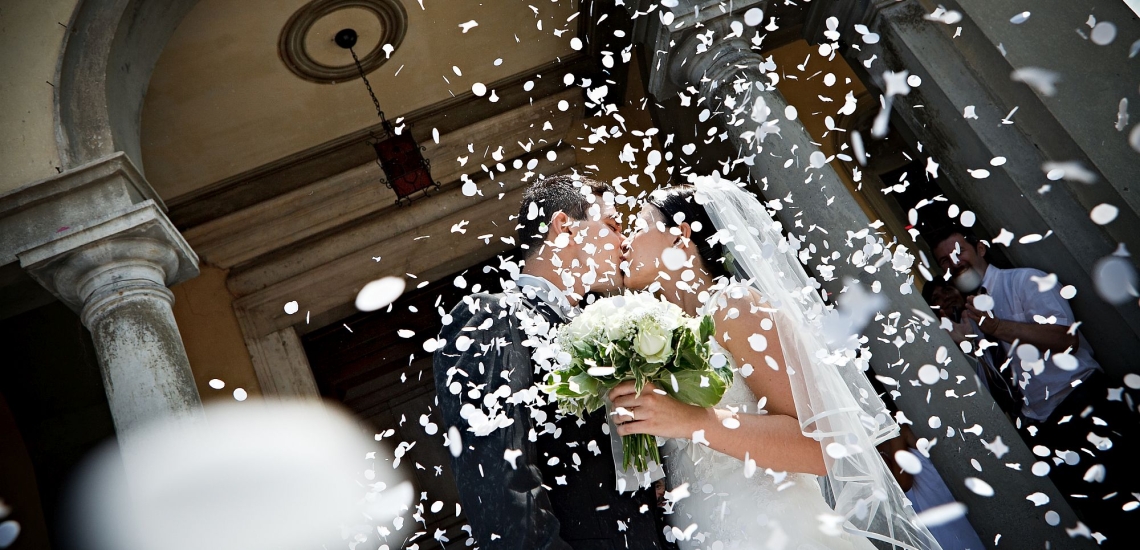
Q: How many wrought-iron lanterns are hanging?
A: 1